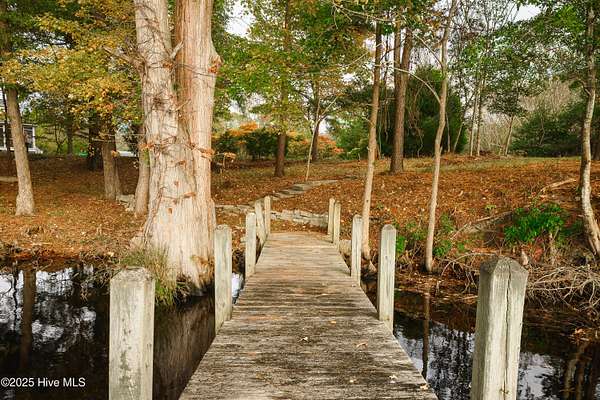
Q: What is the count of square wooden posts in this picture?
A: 10